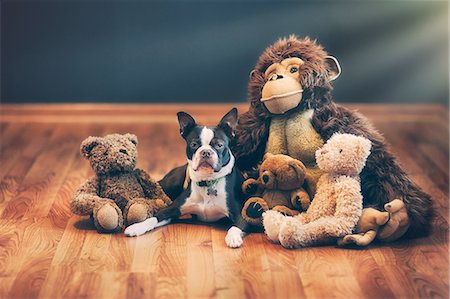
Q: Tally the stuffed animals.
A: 4